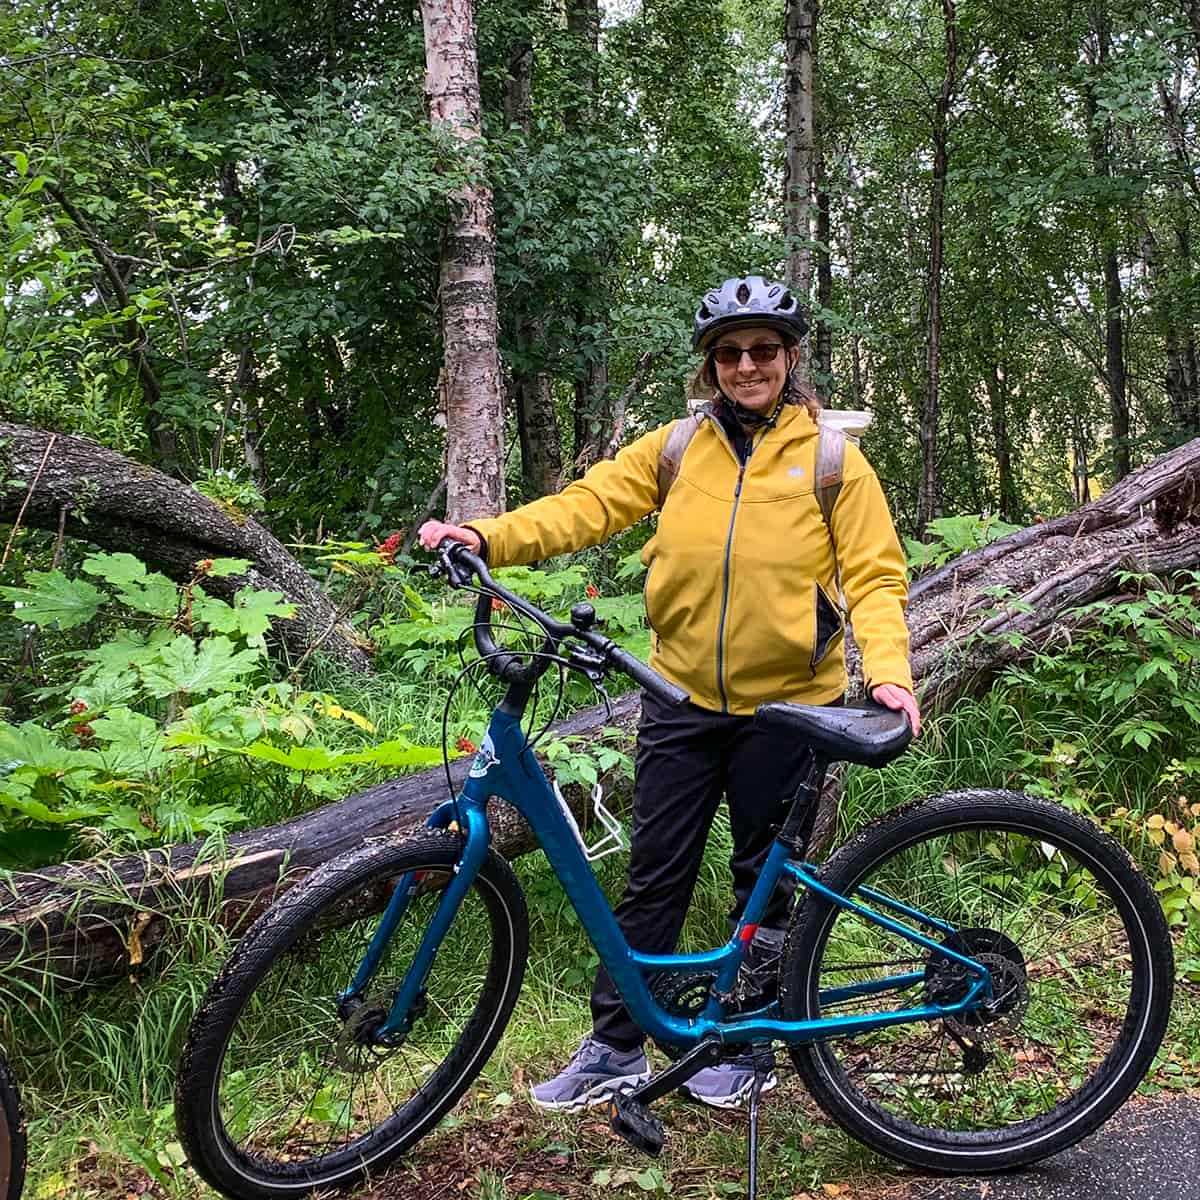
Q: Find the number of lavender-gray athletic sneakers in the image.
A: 2